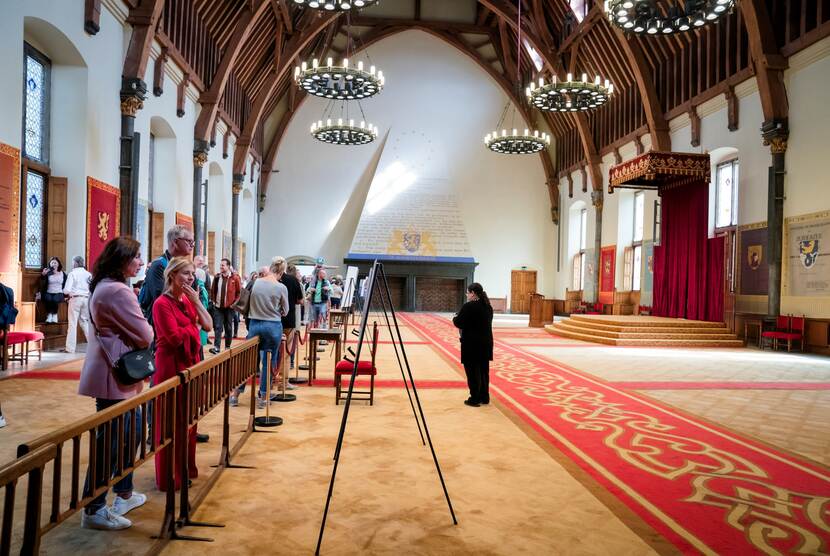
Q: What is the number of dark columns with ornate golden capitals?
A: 5